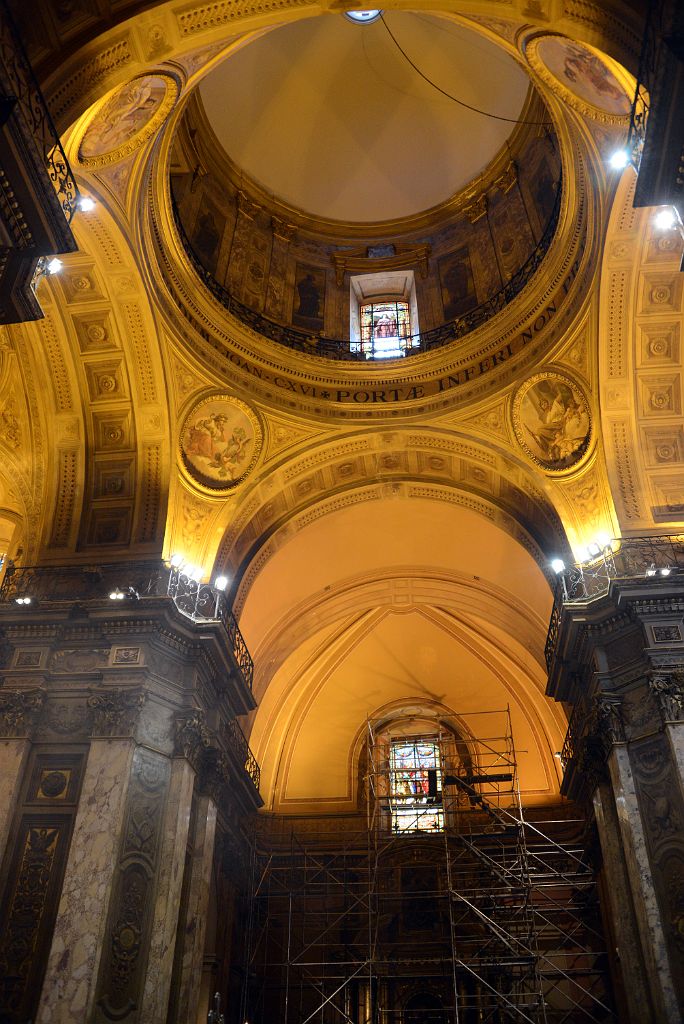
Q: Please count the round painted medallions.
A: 4